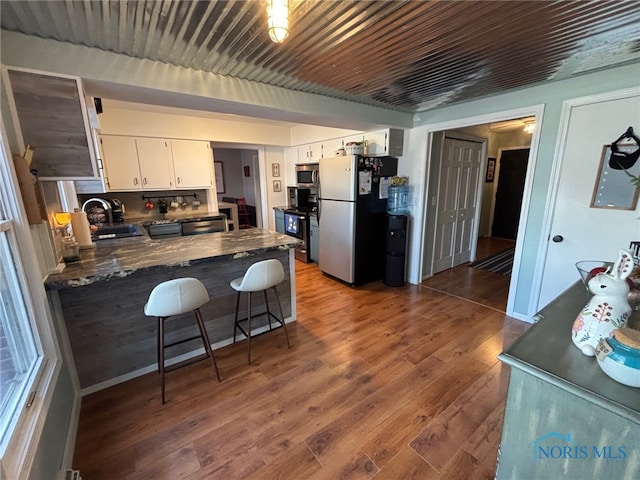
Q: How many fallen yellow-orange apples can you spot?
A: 0